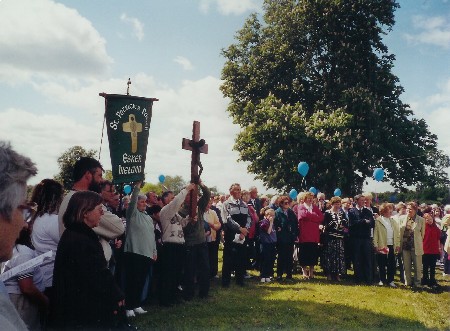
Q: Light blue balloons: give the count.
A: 7